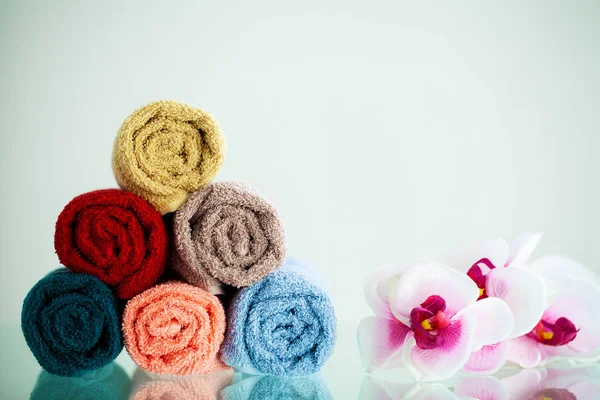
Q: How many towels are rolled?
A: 6